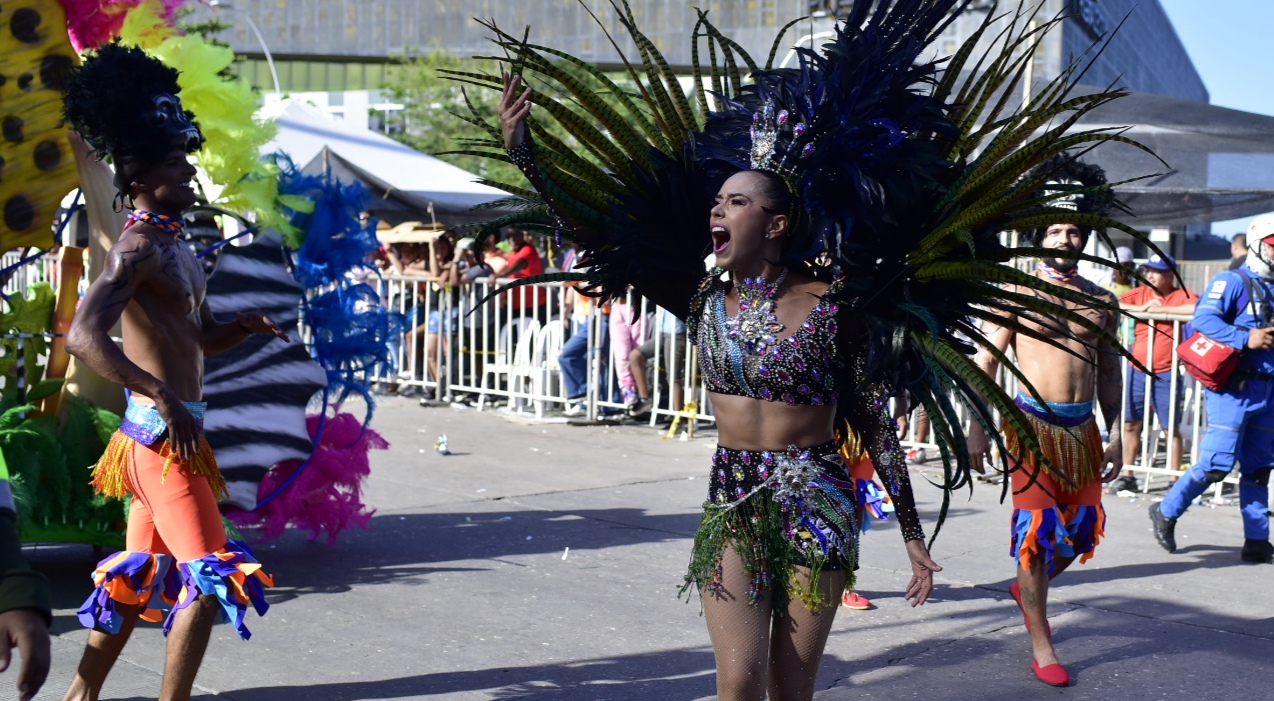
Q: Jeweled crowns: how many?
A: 1